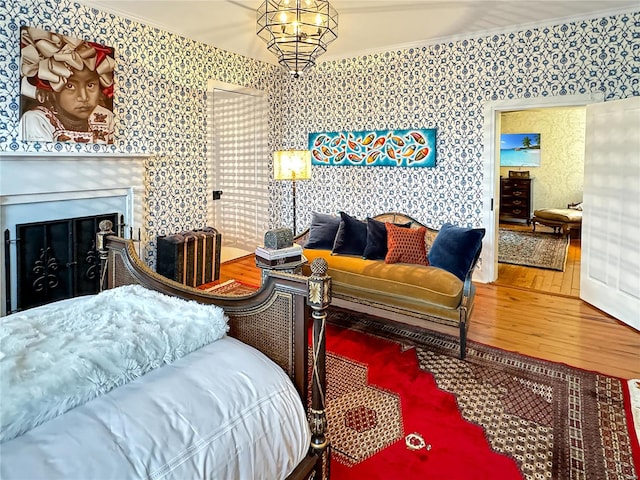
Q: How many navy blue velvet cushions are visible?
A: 4